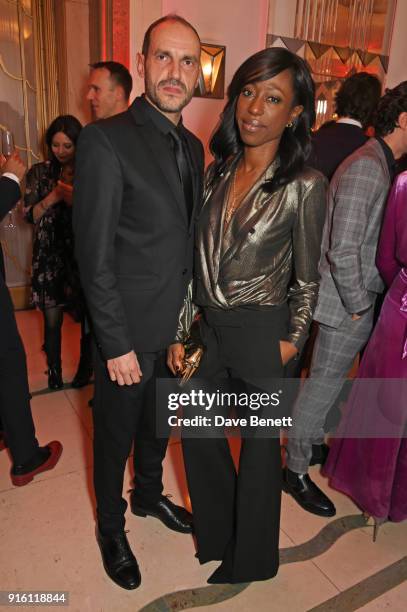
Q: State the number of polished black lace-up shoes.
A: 2